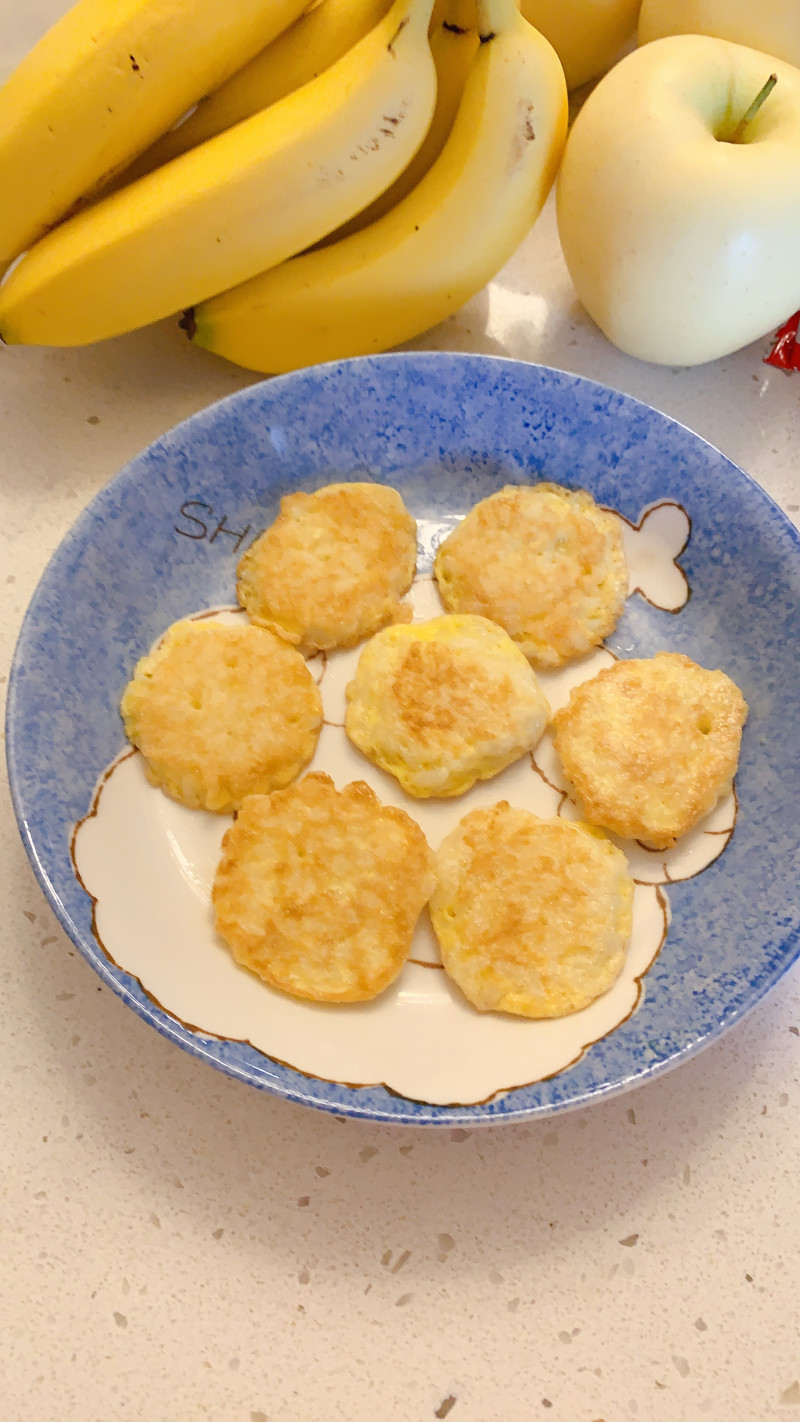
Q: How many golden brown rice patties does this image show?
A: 7